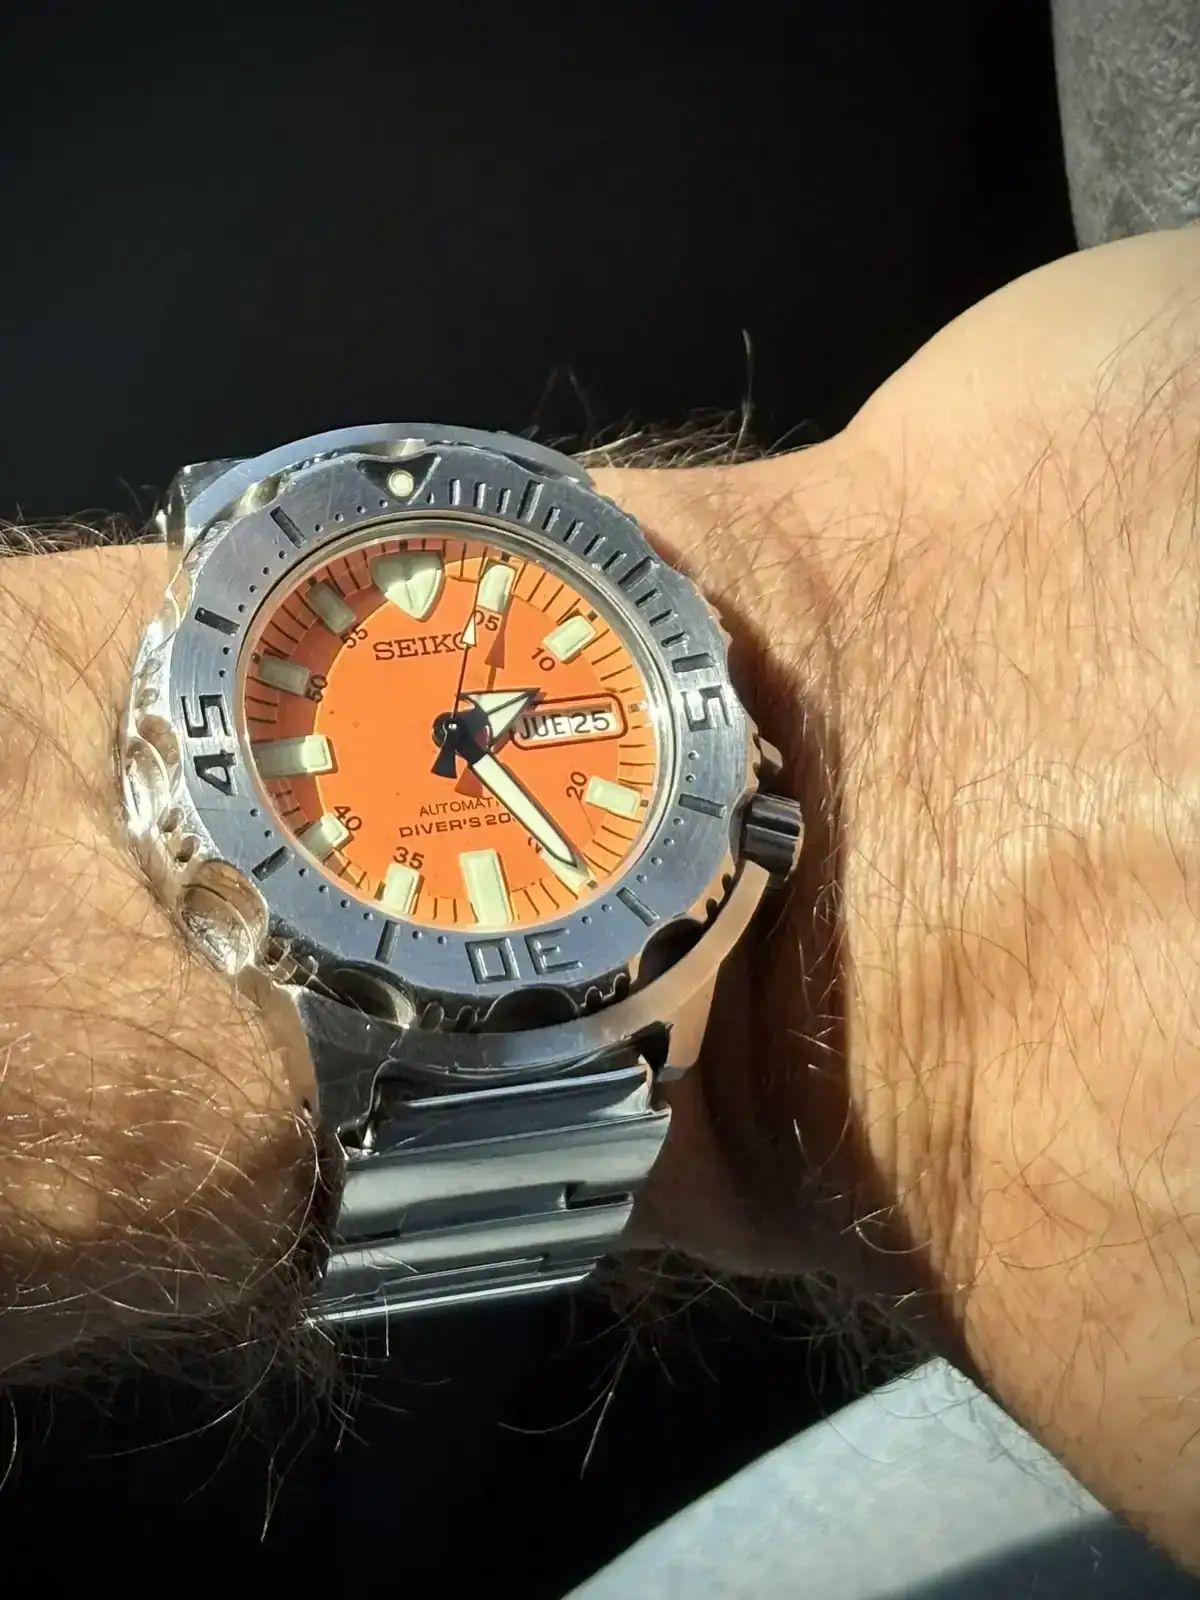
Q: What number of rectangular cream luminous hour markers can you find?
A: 10